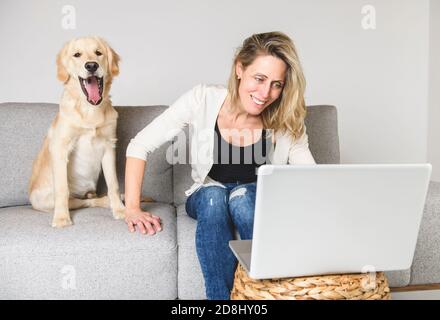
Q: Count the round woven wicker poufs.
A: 1